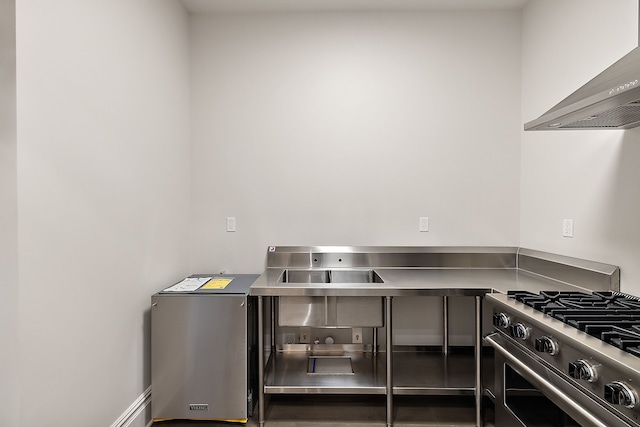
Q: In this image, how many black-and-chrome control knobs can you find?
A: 5